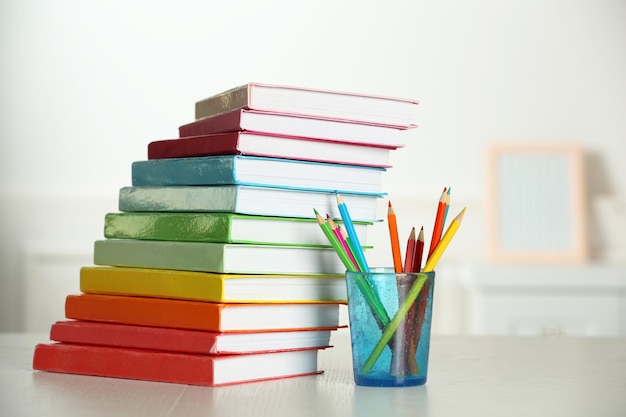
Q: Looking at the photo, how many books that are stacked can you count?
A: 11